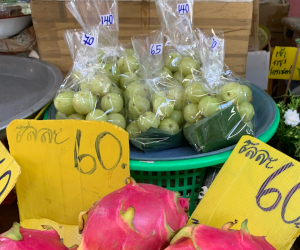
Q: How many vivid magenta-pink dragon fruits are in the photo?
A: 3